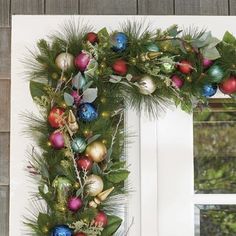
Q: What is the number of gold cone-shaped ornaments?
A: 3